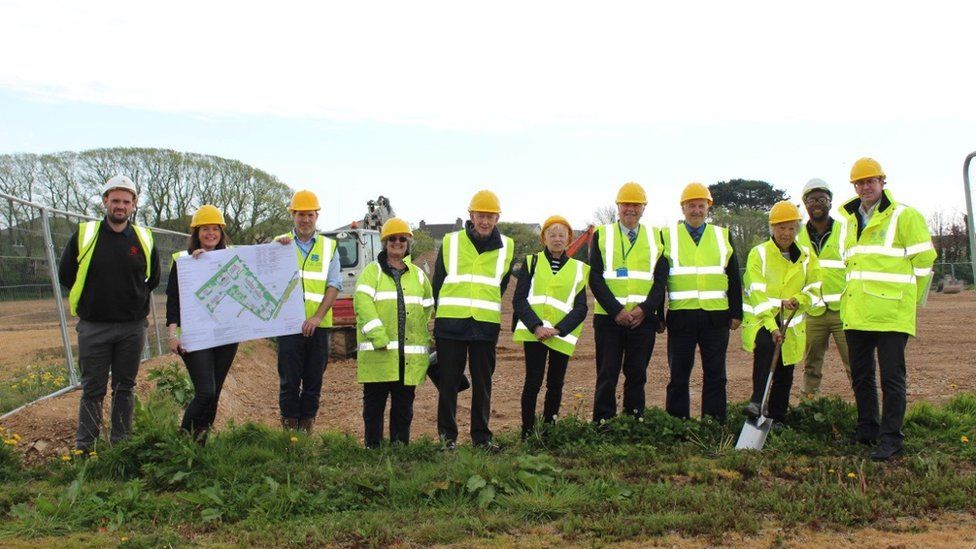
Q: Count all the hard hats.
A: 11